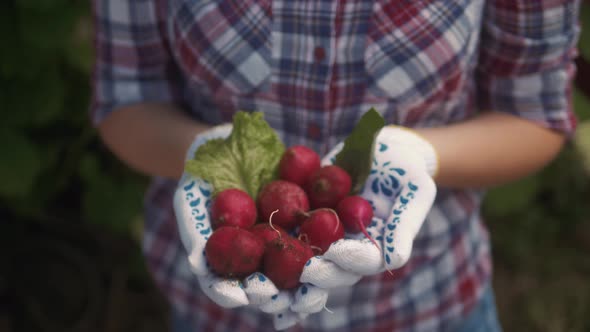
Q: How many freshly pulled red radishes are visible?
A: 9